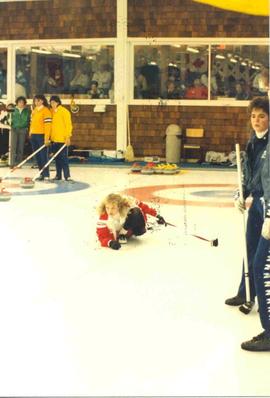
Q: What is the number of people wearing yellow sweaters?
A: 2